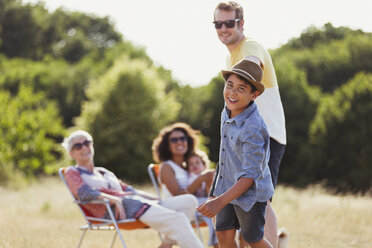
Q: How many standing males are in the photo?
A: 2